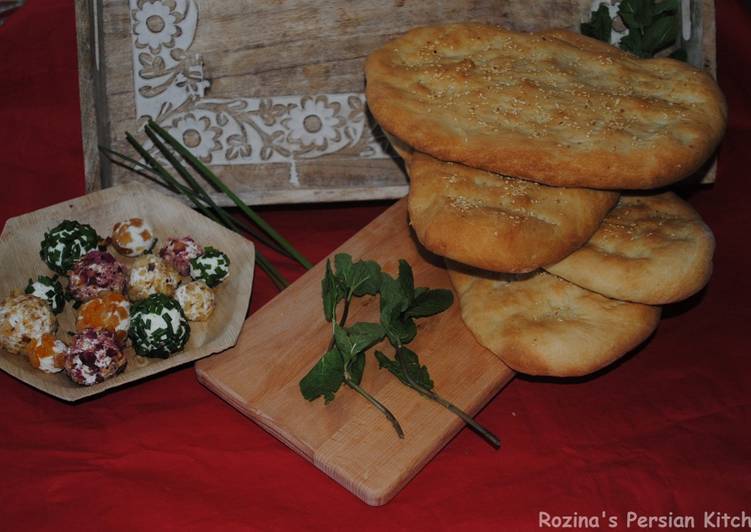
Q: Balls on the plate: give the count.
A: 13